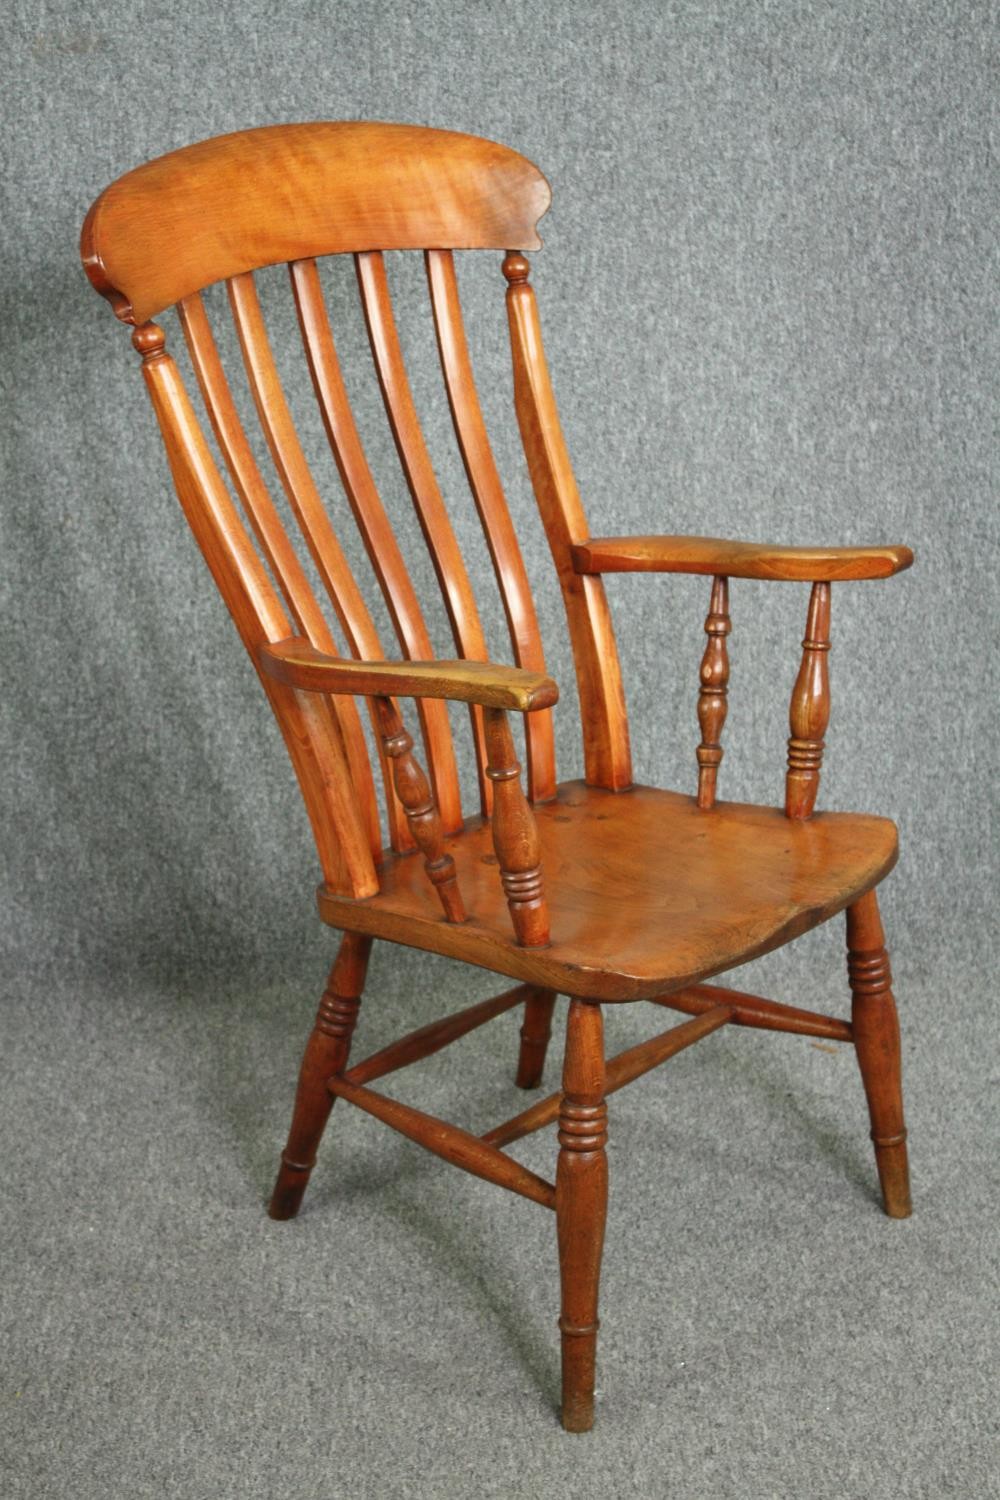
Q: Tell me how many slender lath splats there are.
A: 5